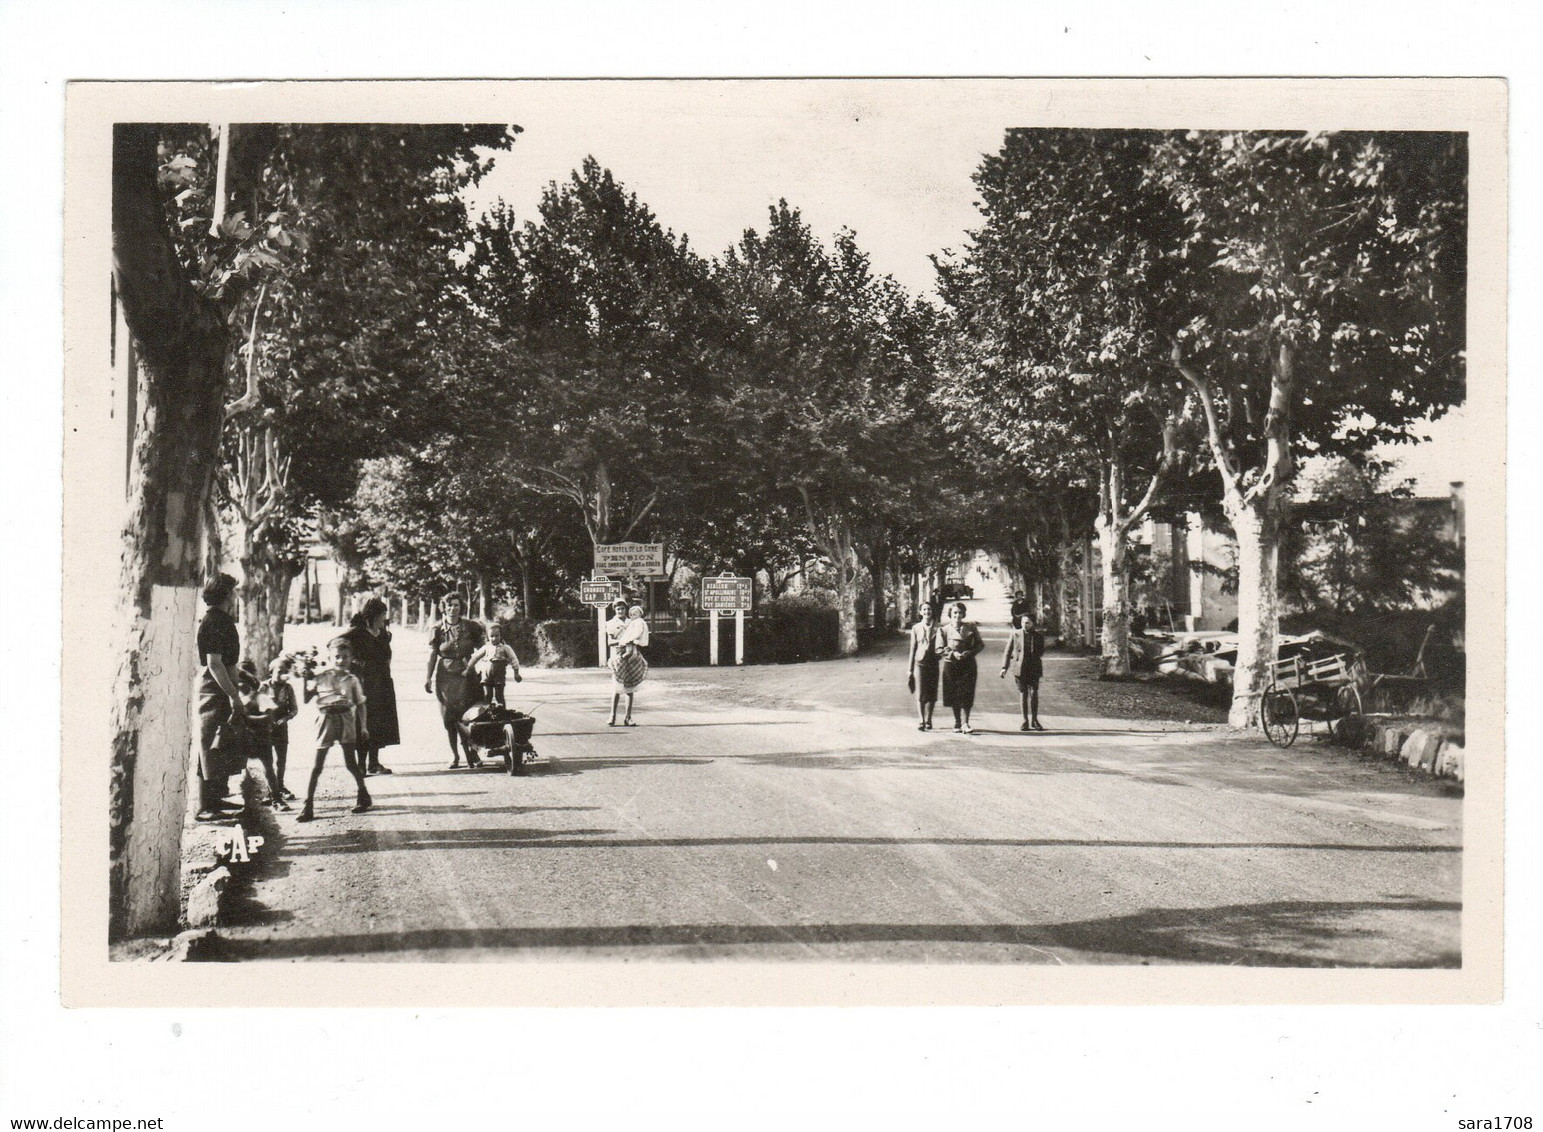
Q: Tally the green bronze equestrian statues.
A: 0